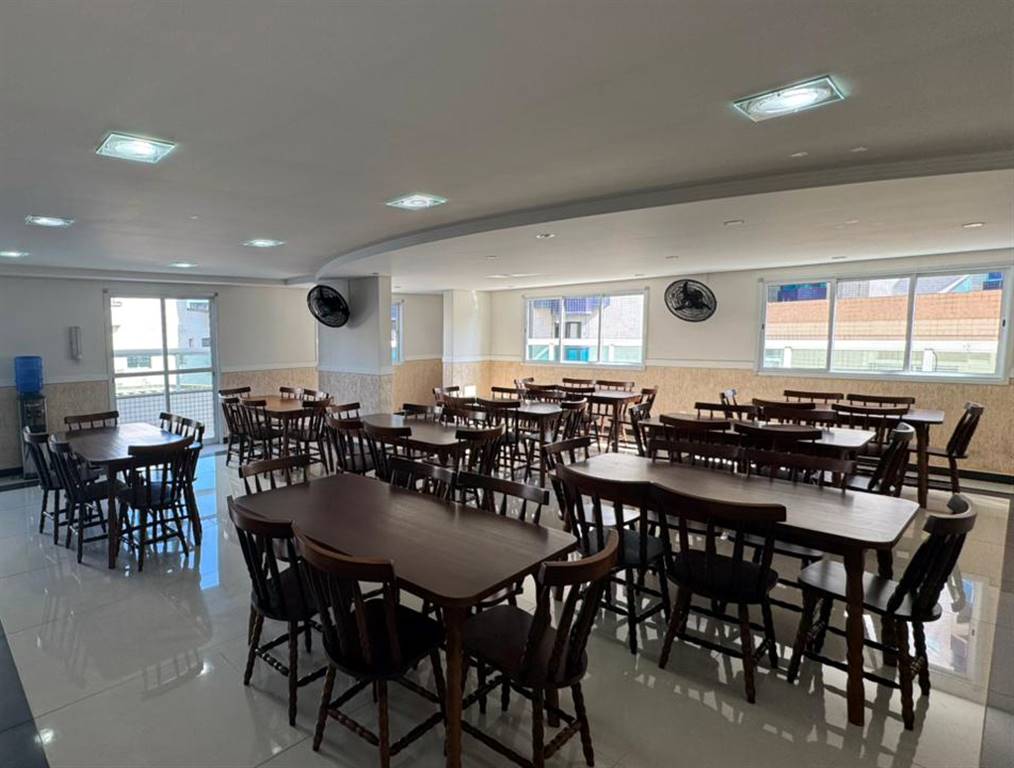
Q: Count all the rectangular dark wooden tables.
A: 9